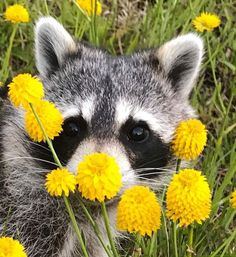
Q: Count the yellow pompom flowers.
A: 12